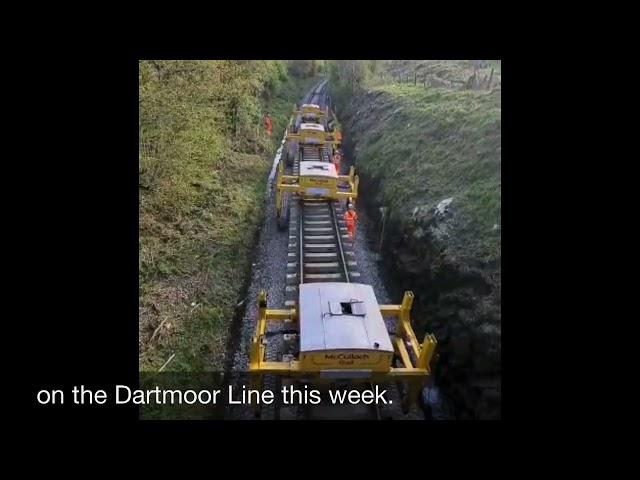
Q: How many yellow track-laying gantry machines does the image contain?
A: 4